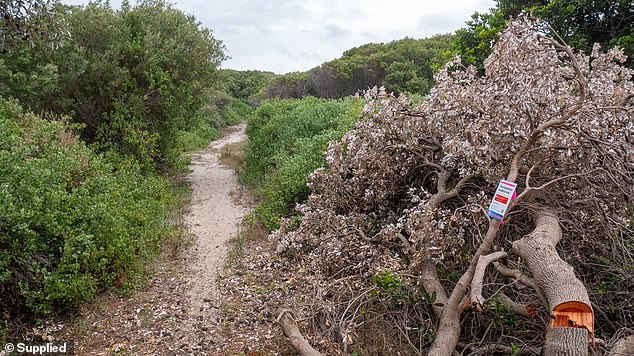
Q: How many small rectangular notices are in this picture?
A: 1